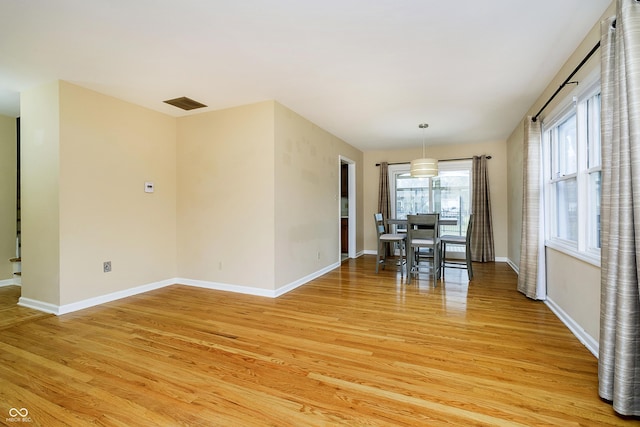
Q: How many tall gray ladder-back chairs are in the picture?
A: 4